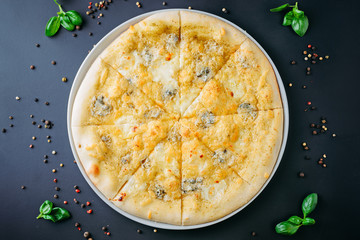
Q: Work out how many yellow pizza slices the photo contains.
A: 8